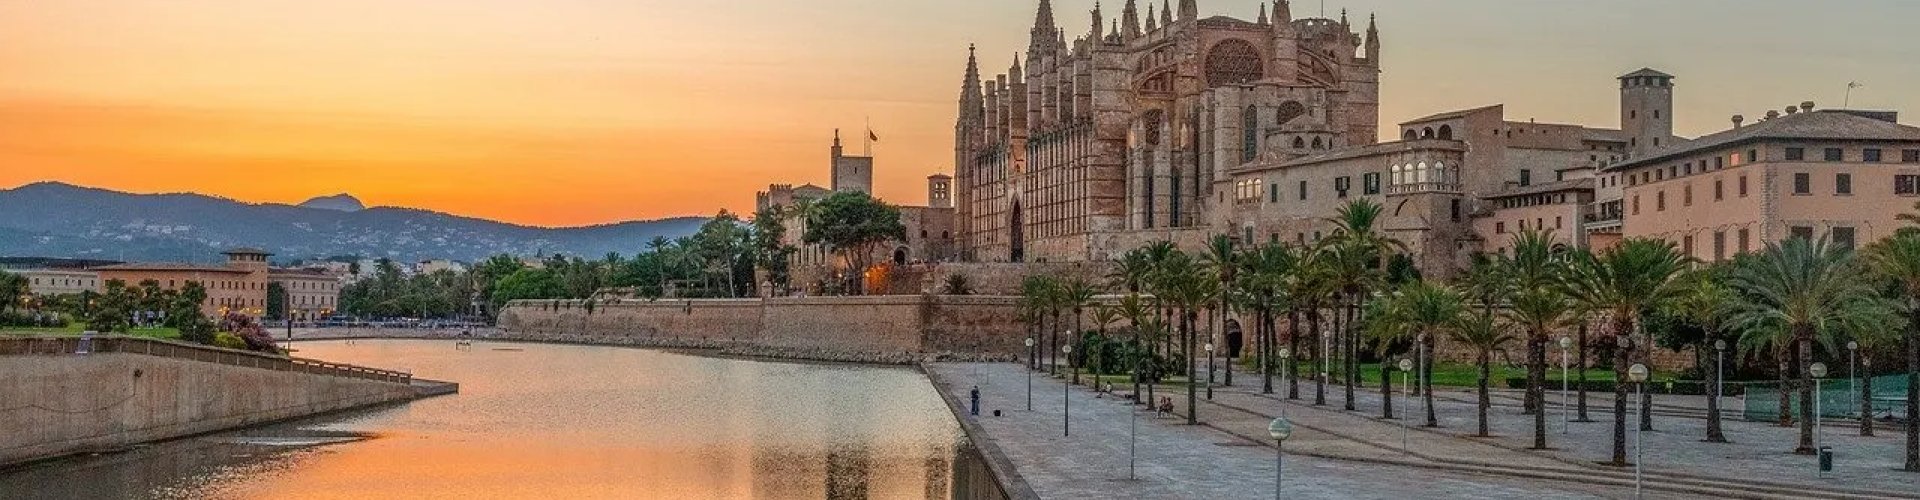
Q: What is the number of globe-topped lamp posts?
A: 14